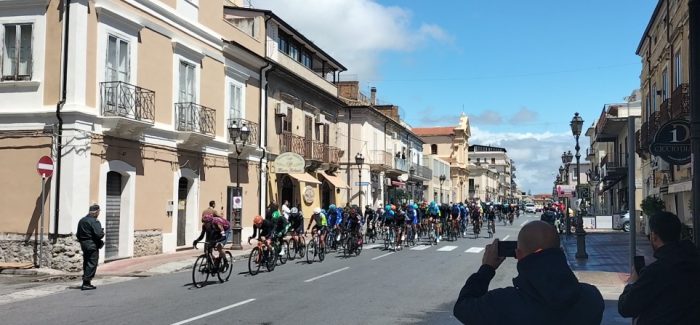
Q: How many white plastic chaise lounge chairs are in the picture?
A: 0